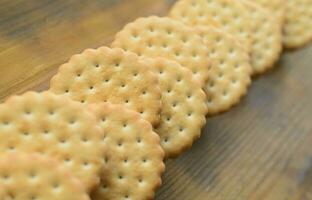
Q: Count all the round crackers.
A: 11